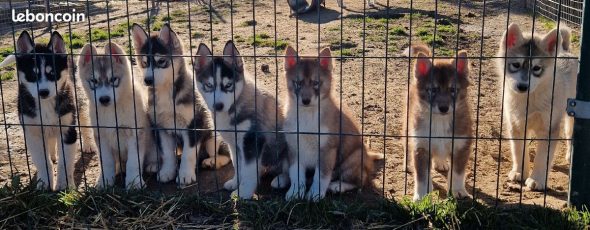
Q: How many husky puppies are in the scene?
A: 7